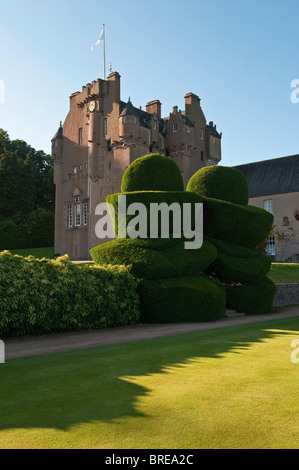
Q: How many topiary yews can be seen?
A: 2